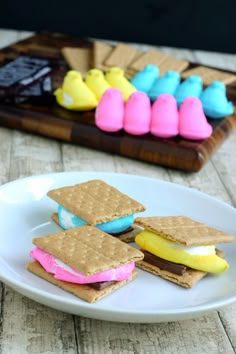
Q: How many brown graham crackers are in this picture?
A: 11